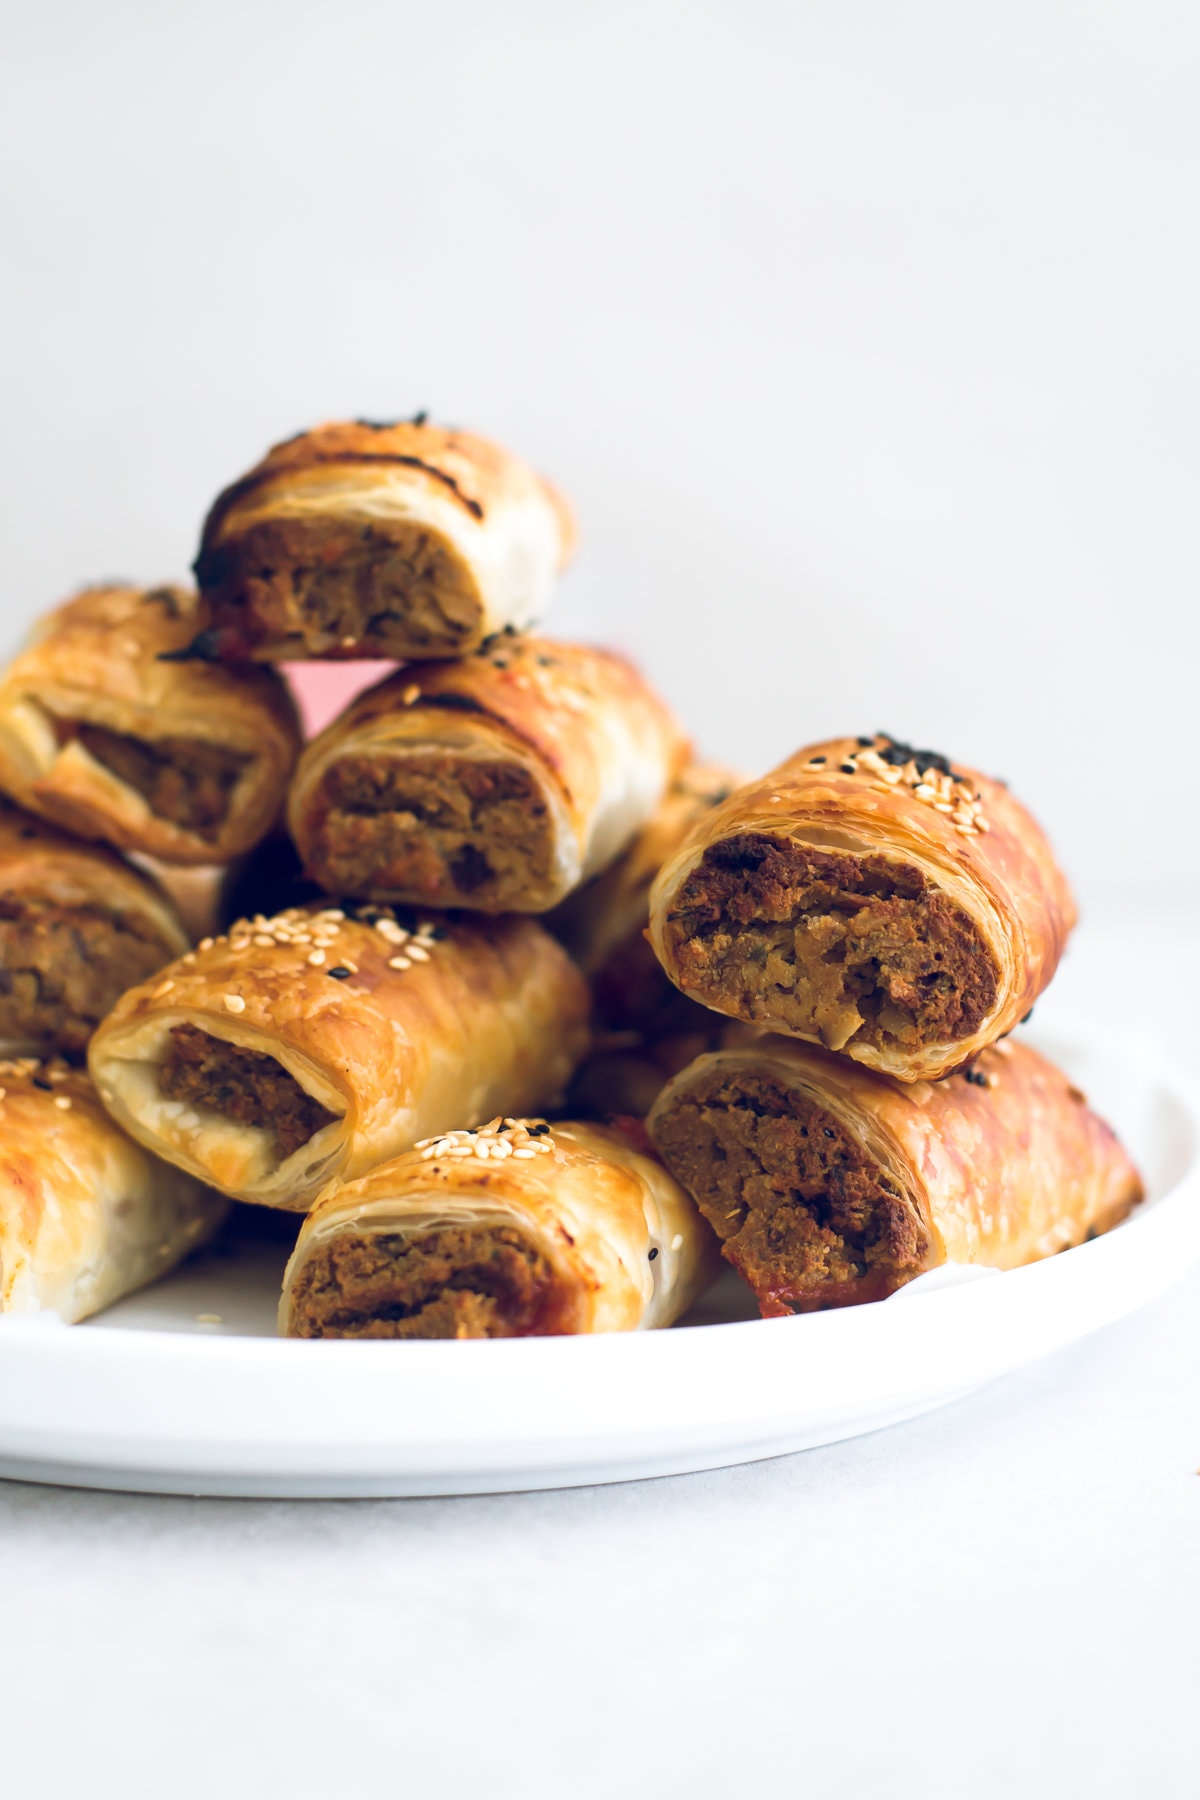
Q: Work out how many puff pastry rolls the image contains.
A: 10